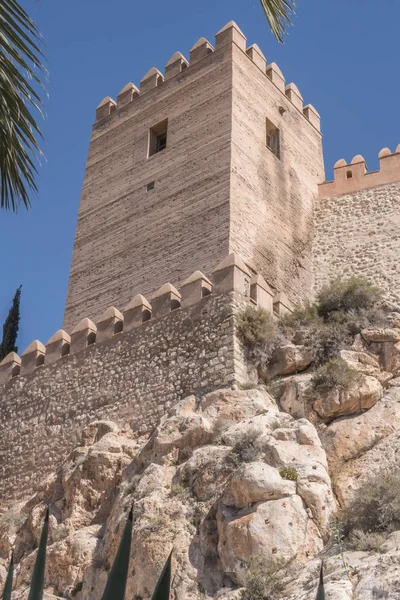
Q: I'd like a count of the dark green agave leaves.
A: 5